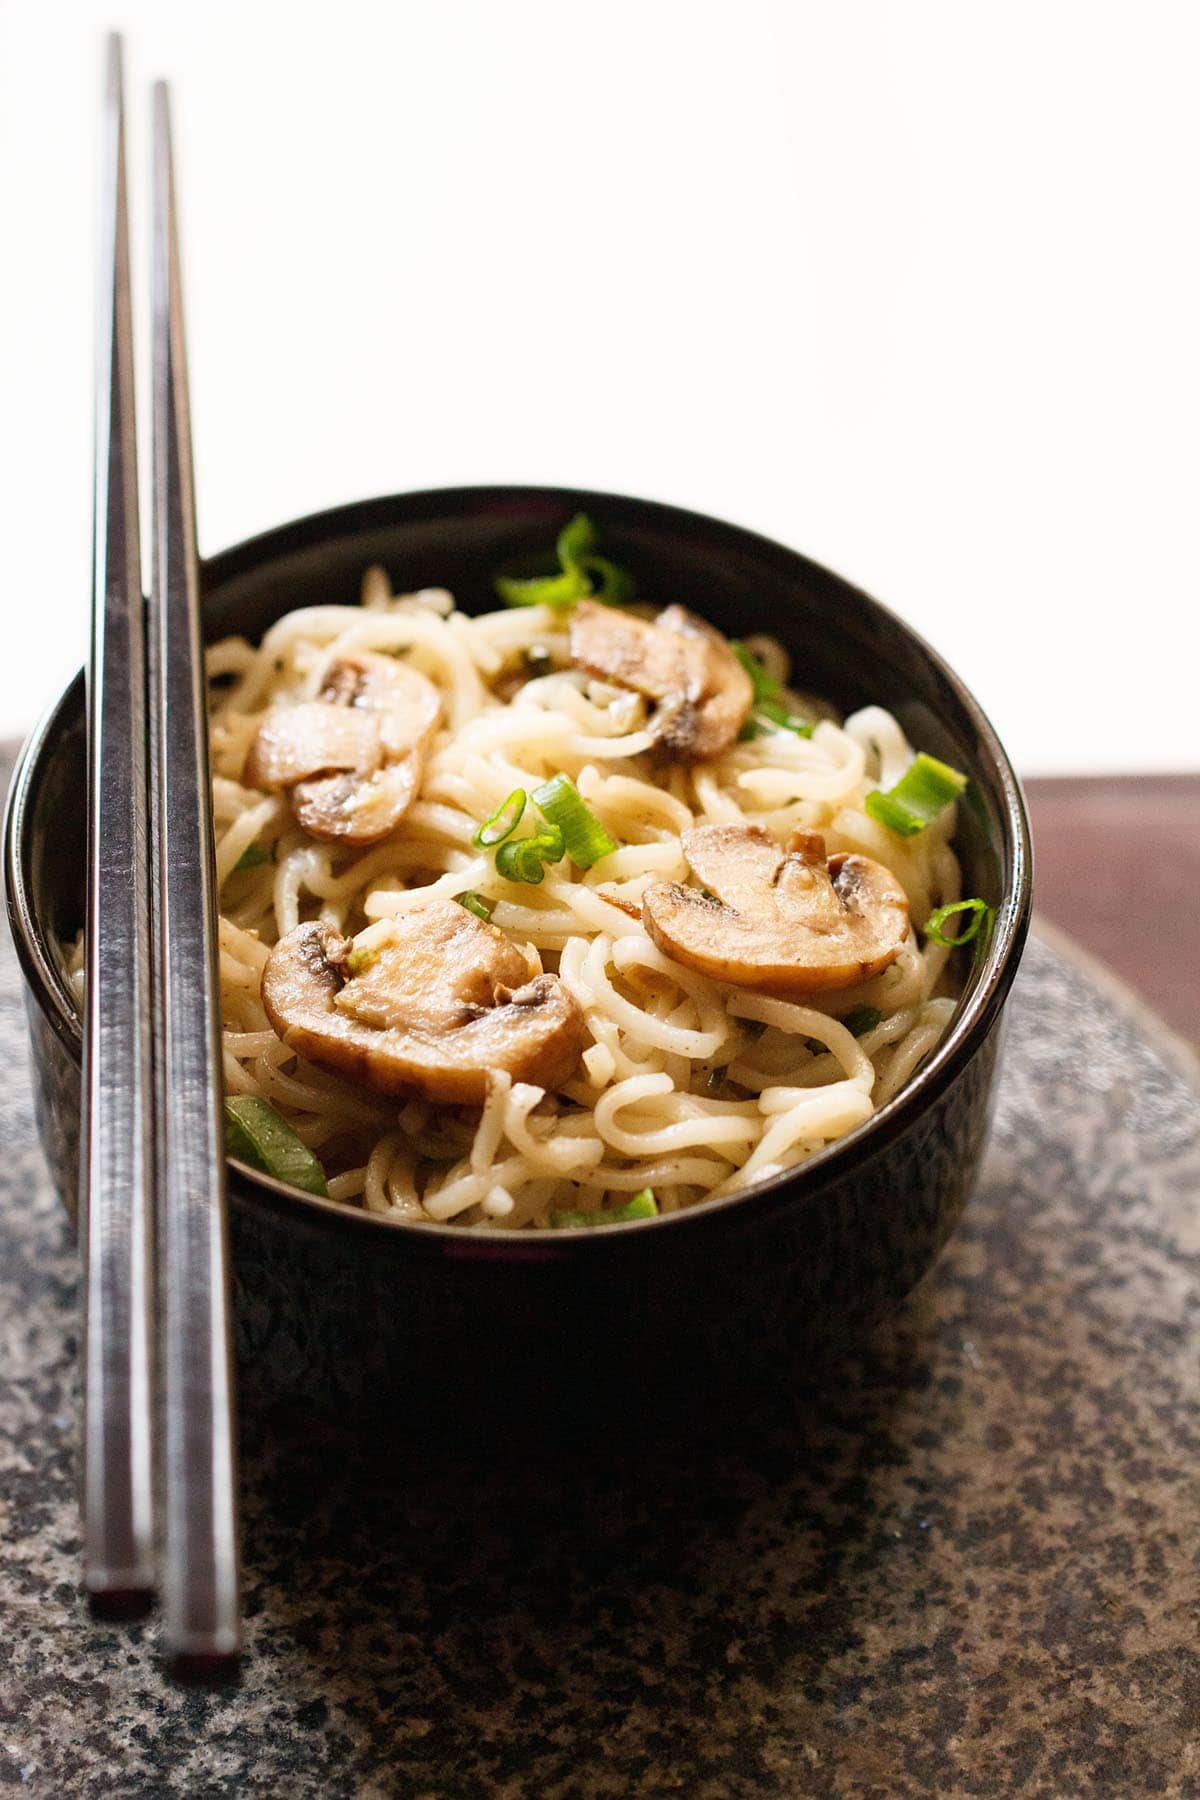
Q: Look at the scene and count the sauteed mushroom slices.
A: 4